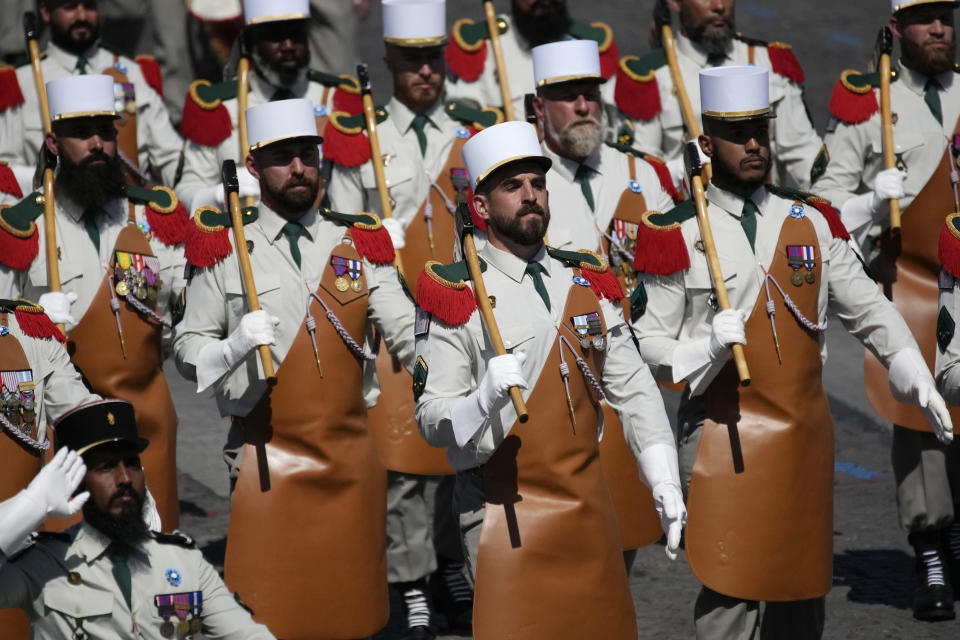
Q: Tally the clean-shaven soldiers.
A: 0